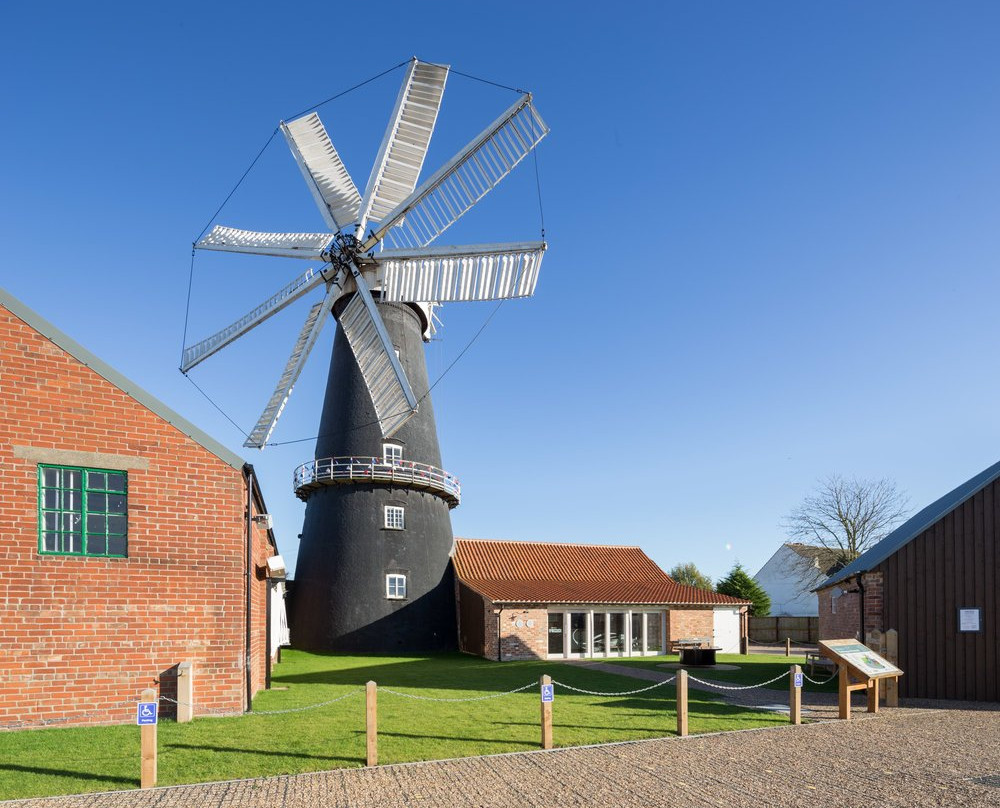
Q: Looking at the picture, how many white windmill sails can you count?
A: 8